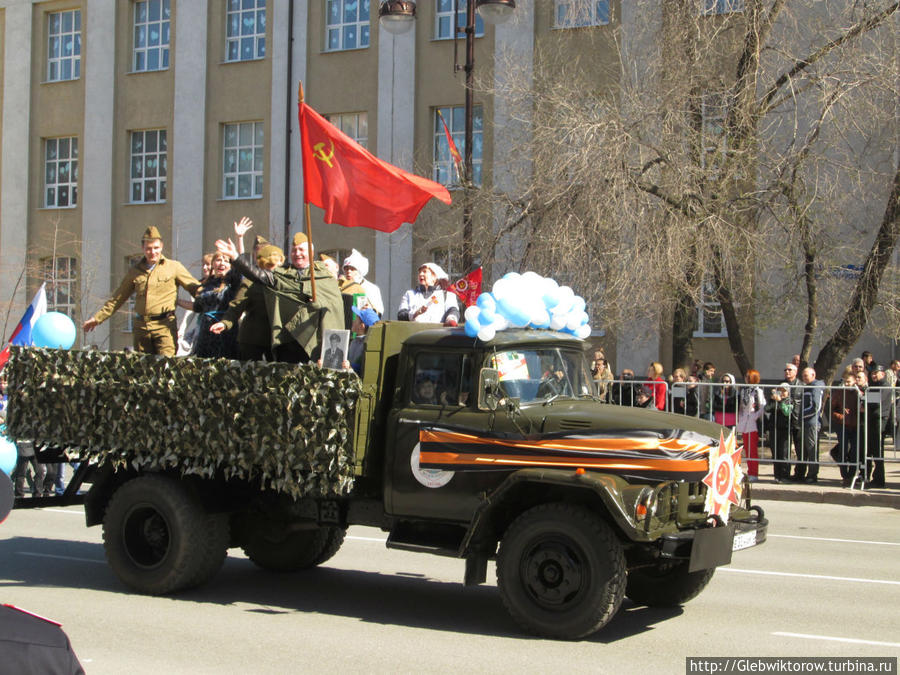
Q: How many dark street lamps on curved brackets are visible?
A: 2